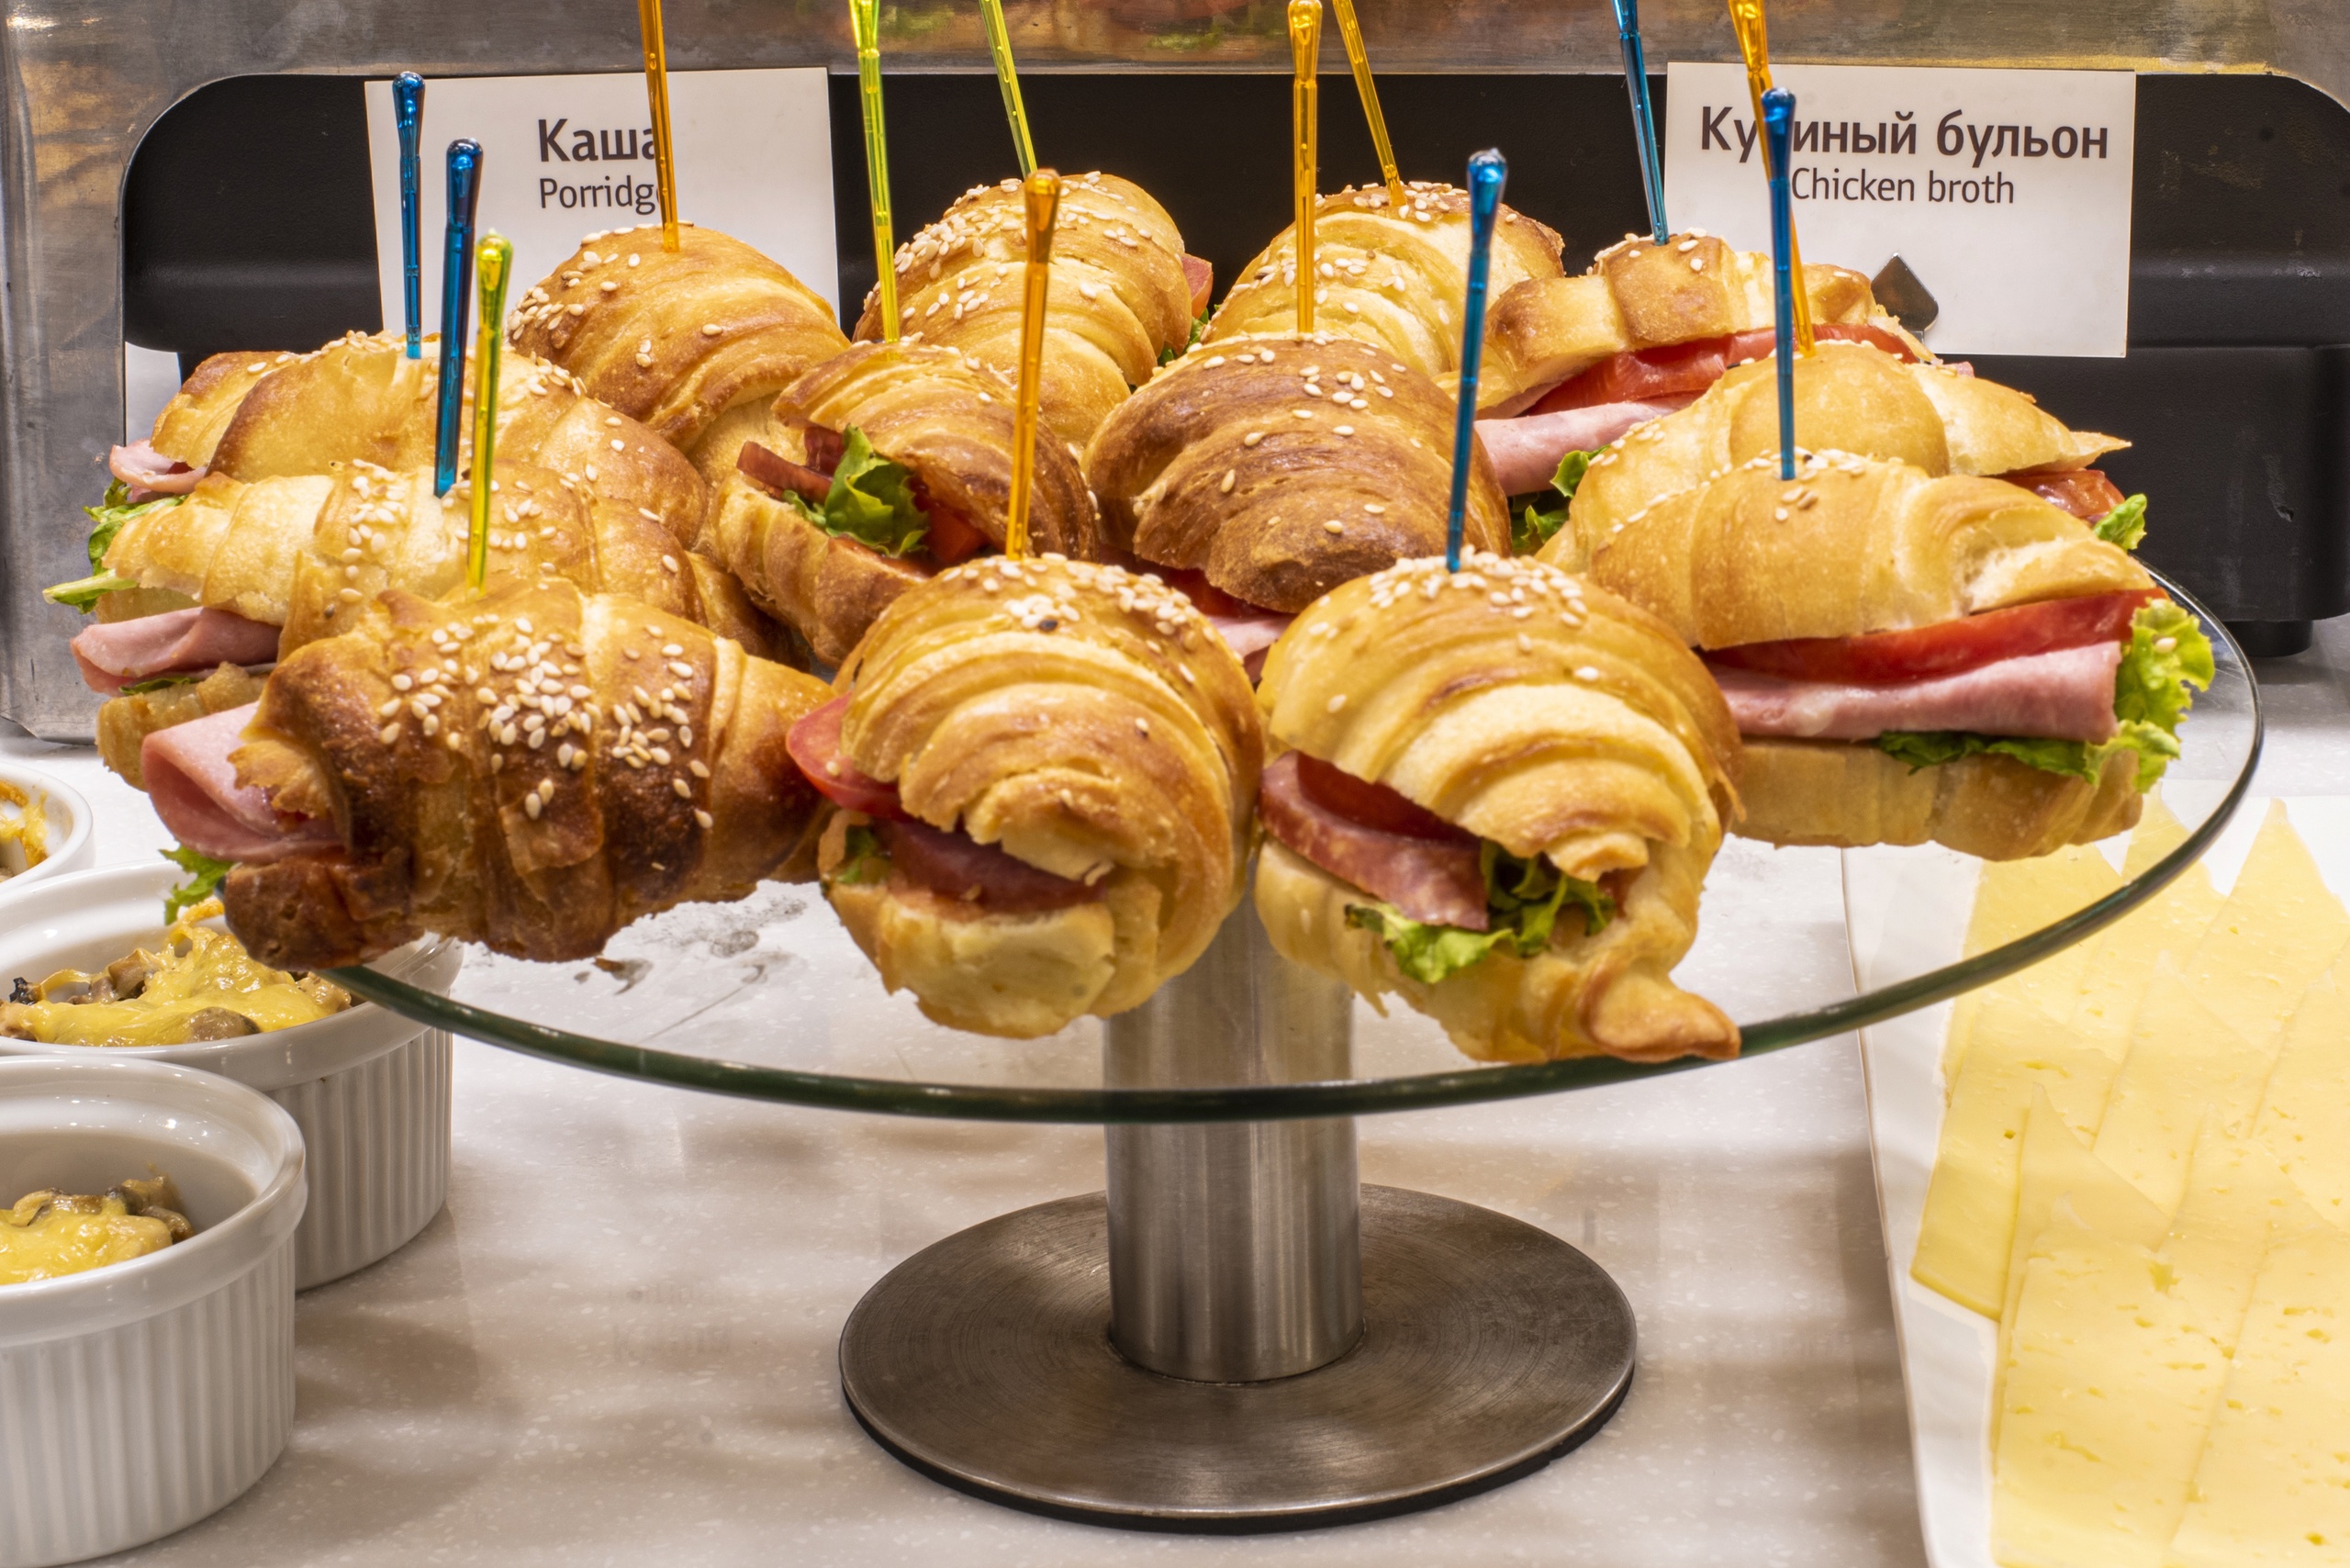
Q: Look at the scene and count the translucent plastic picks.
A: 13